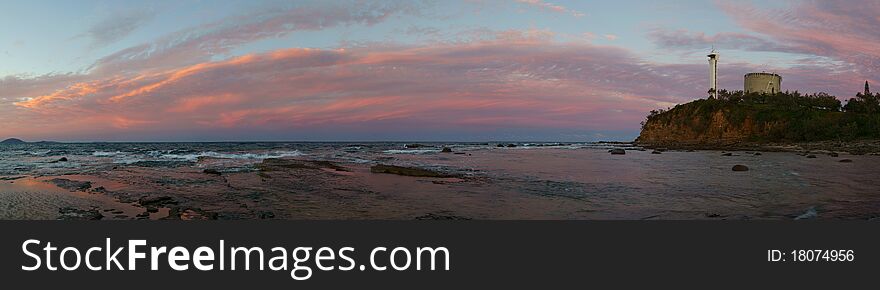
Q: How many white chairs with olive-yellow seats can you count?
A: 0